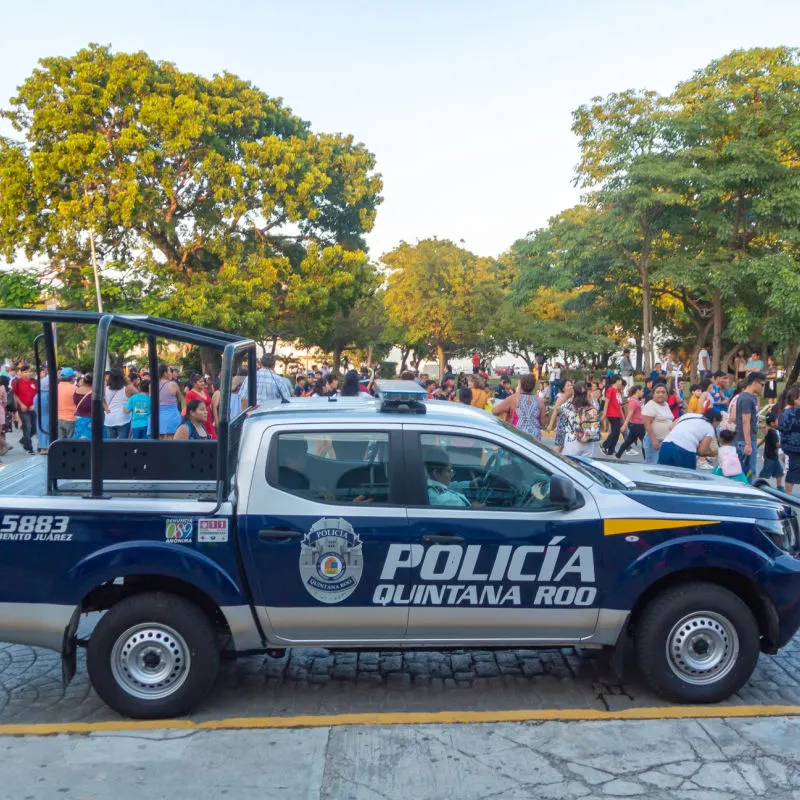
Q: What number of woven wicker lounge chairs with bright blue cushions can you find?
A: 0